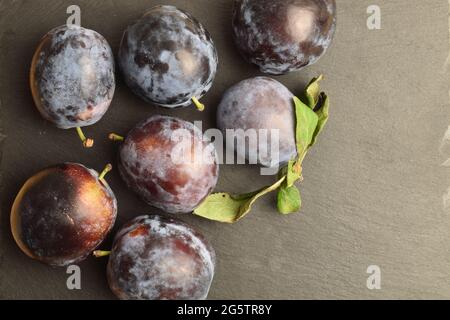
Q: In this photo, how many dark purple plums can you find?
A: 7